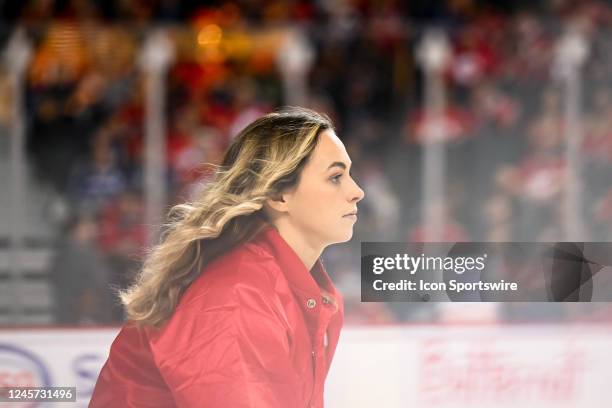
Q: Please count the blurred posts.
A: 5